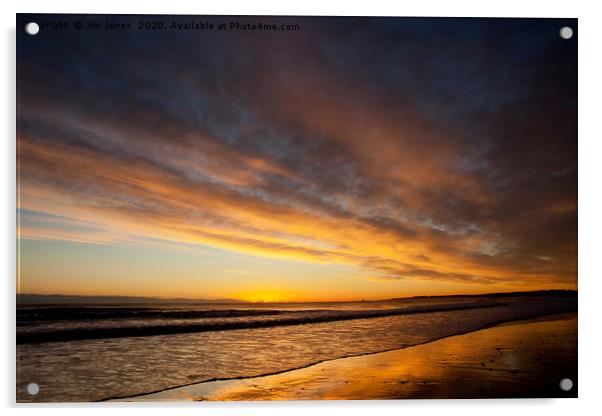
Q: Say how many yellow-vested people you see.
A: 0